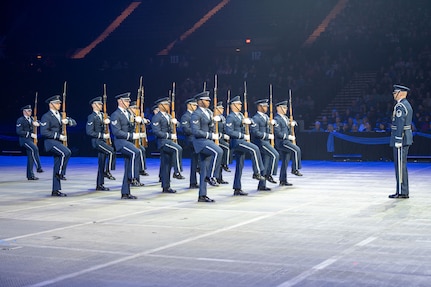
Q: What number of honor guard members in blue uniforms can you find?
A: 14